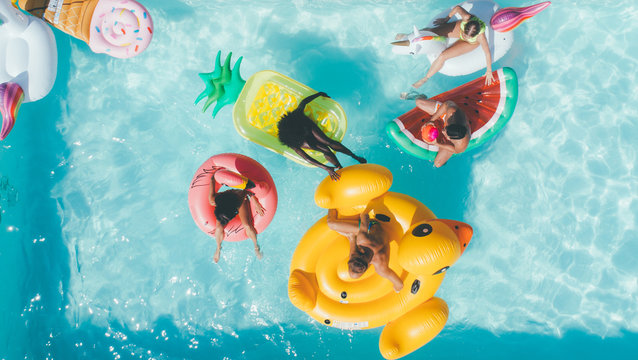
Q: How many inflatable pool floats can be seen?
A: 7